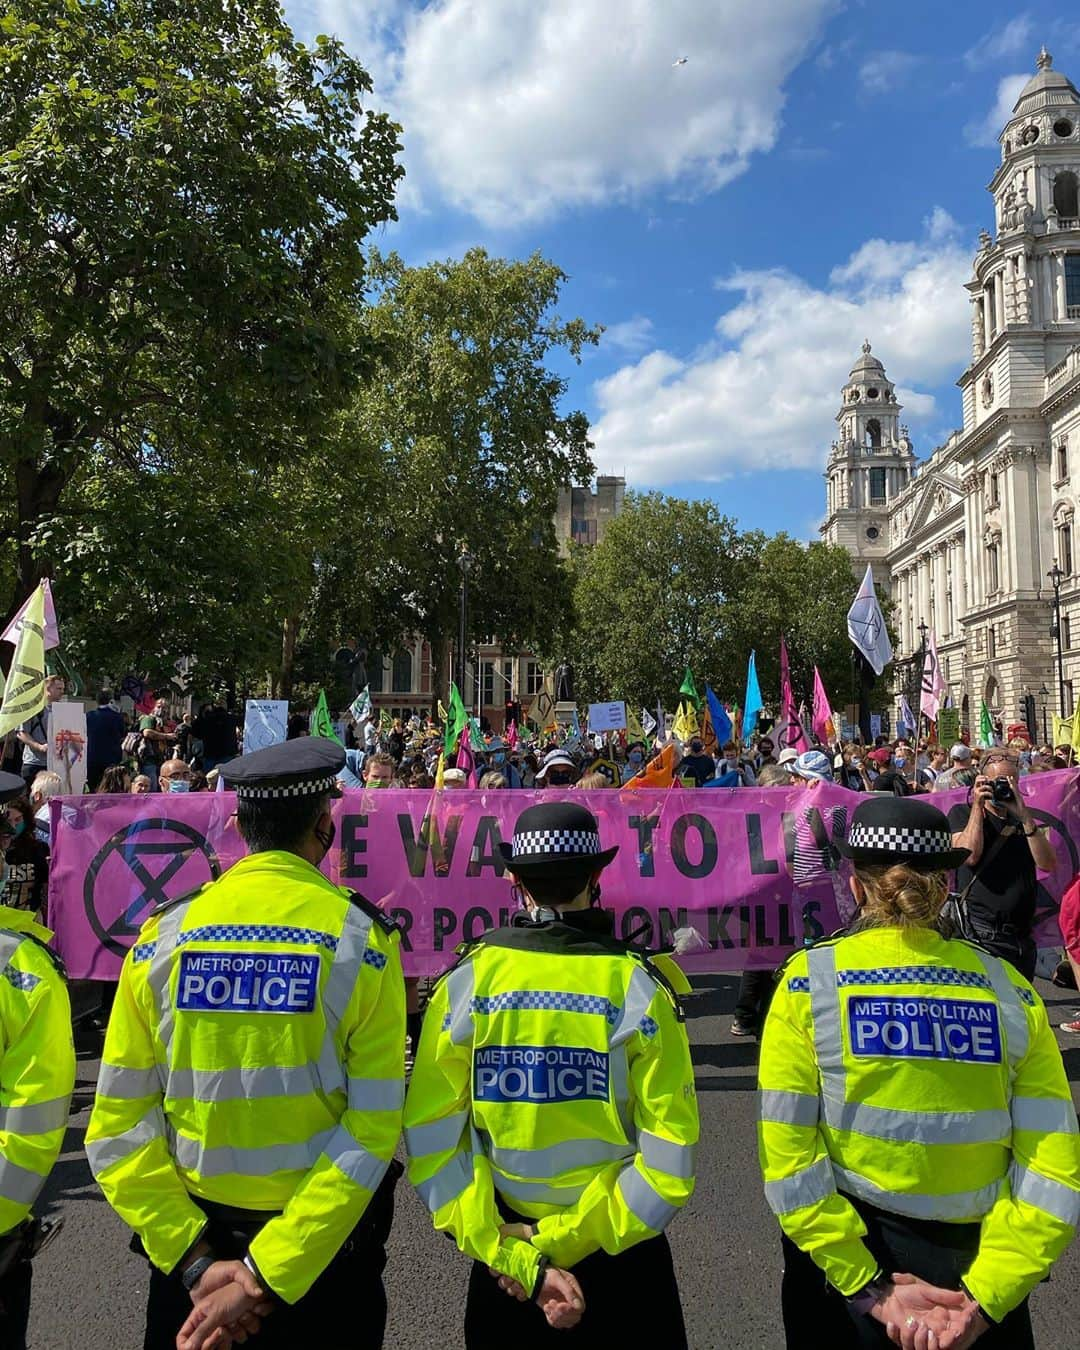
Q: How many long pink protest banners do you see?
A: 1